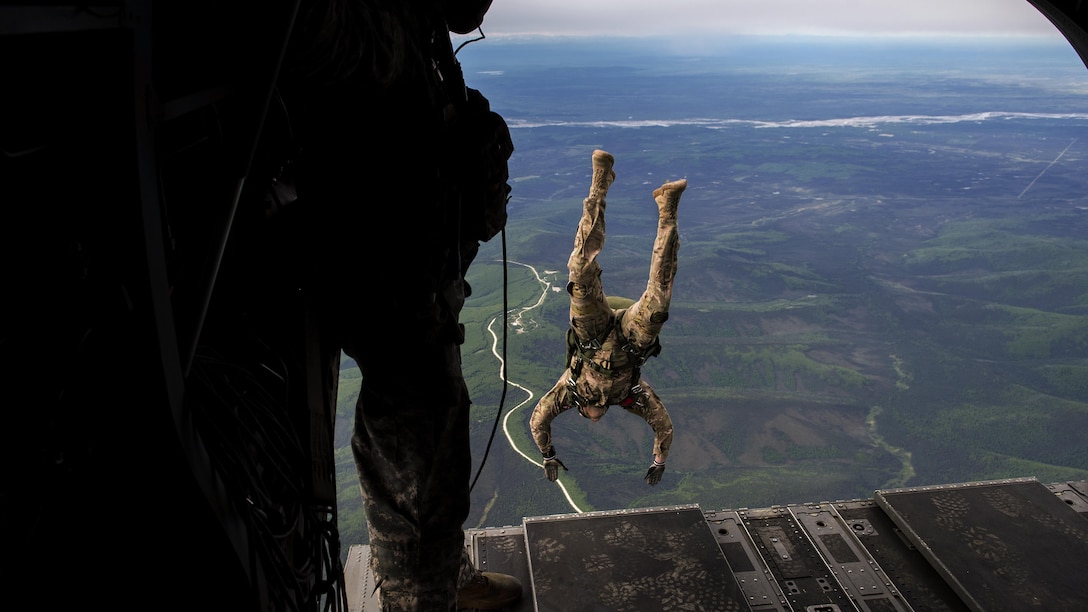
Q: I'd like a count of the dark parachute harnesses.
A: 1